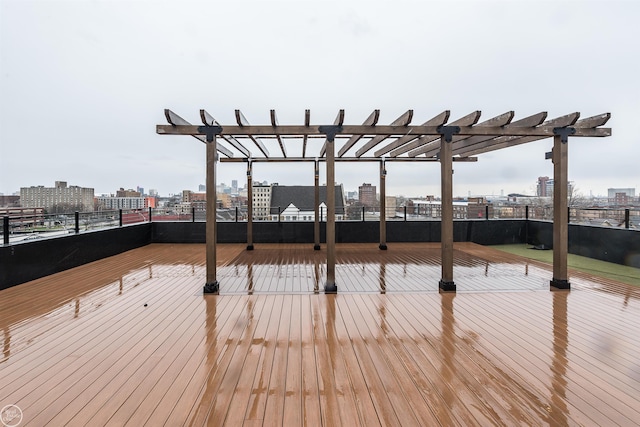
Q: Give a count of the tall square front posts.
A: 4